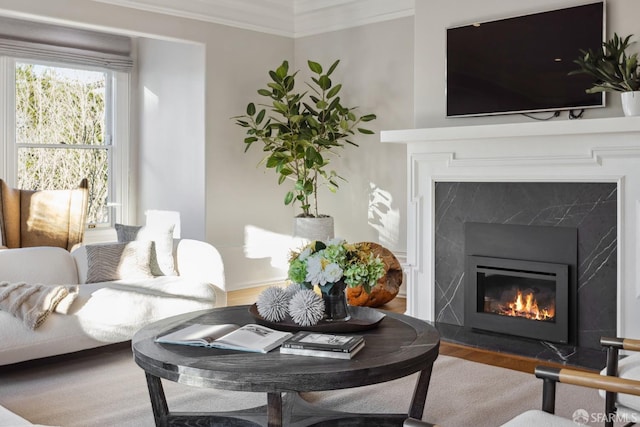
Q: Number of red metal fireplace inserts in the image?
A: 0